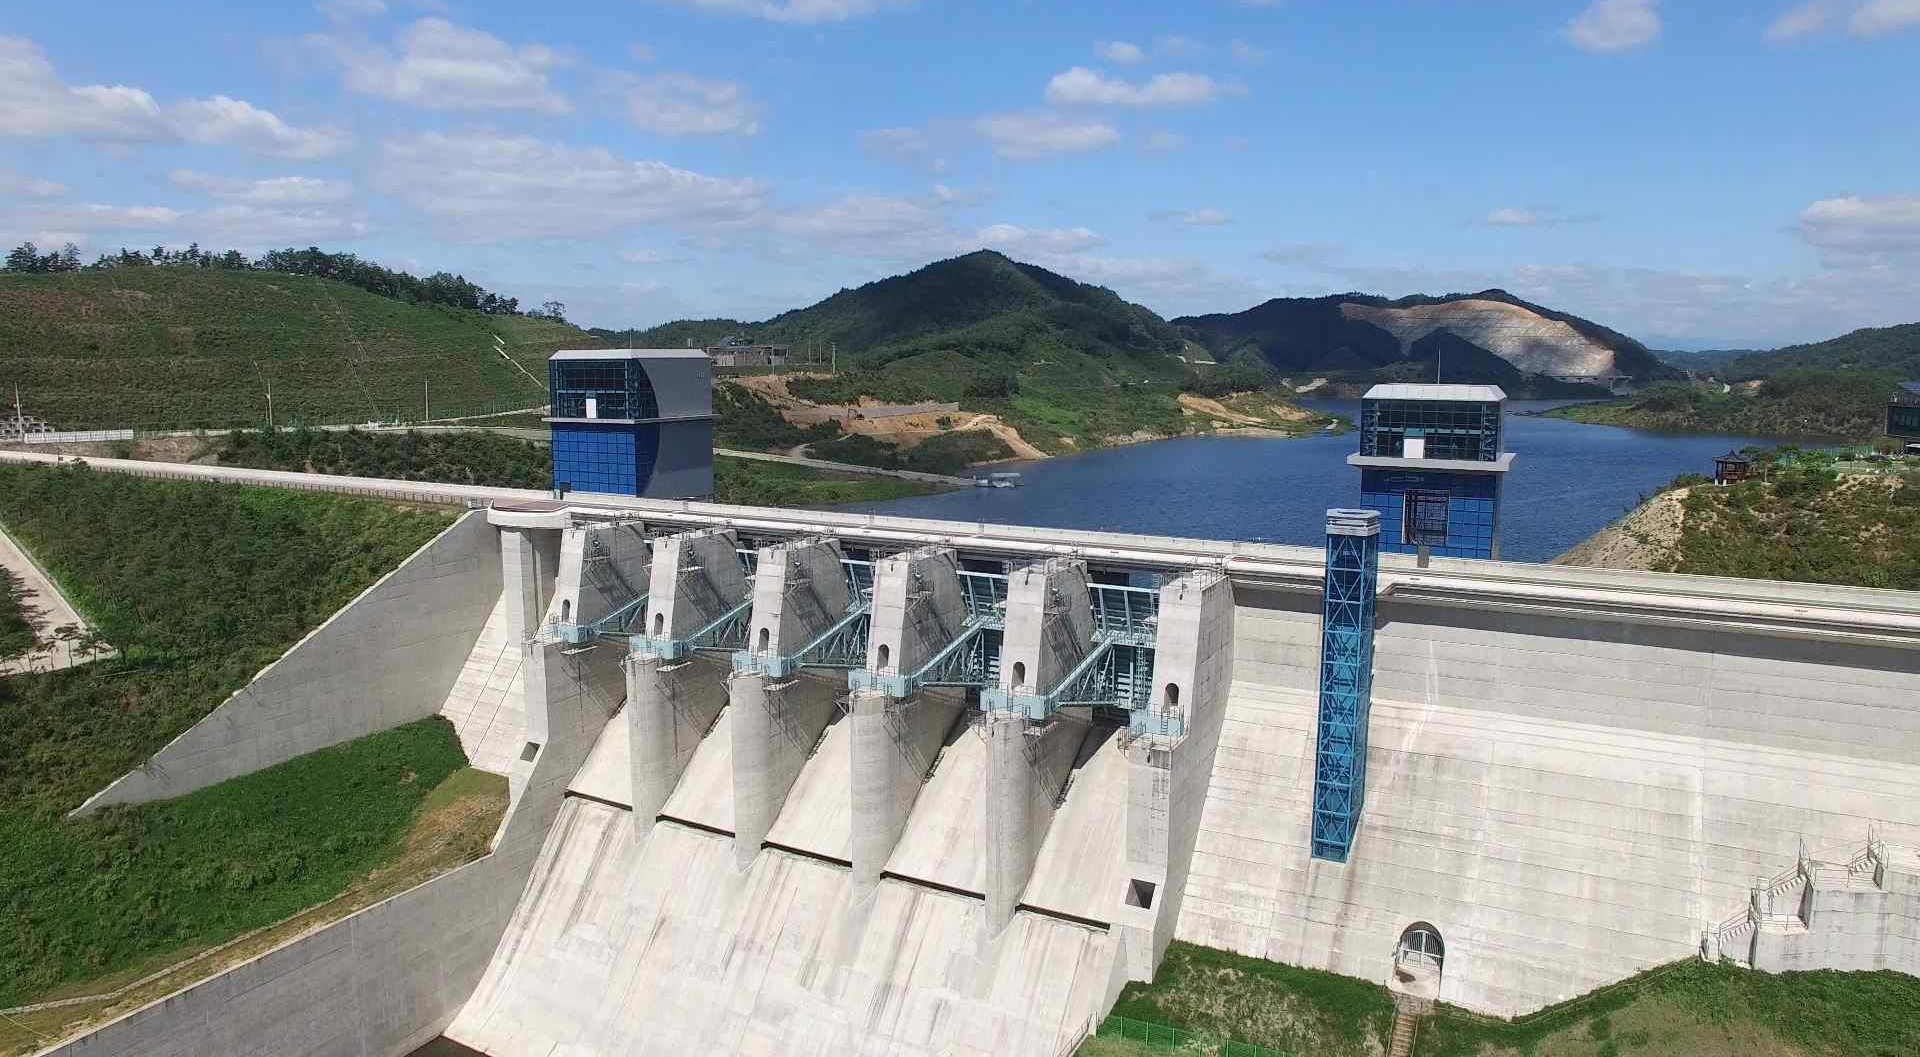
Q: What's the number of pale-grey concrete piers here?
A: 6